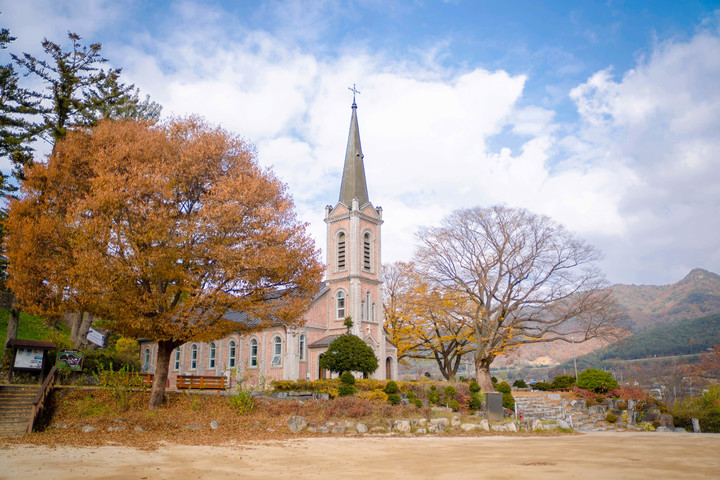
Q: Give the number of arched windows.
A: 14